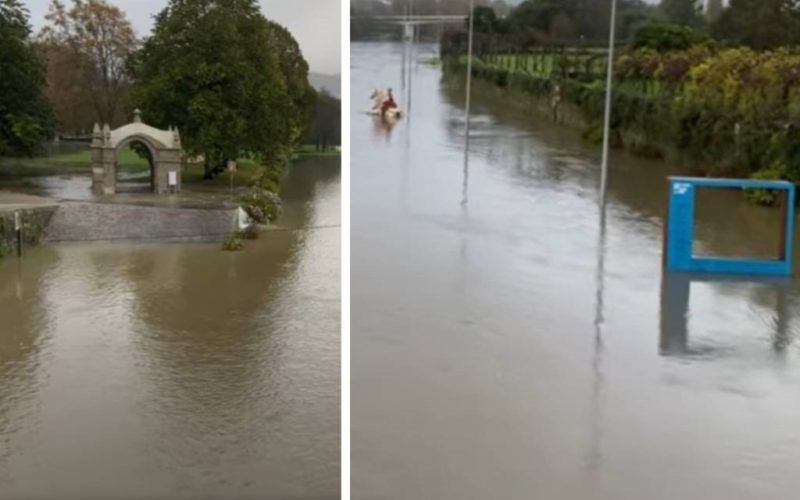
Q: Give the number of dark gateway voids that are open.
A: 1